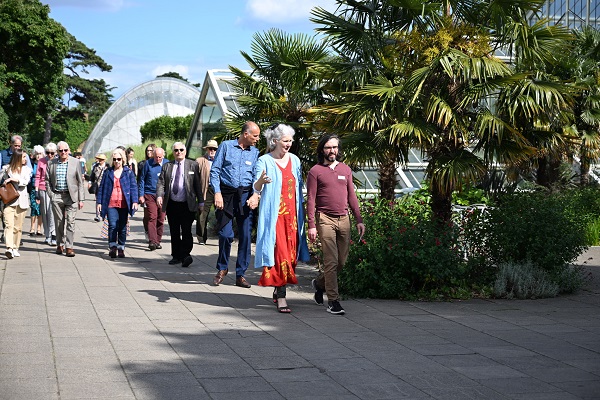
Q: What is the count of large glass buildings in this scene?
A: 2